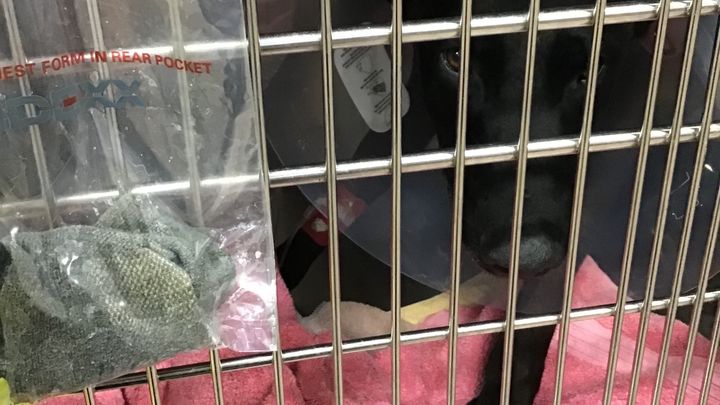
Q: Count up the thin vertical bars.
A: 14